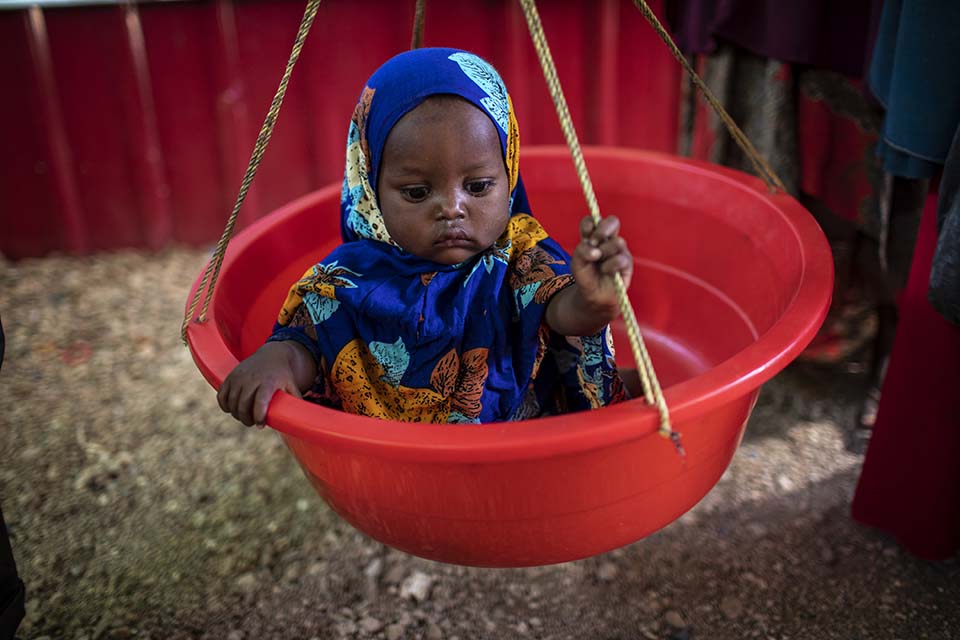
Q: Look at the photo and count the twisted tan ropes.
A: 4